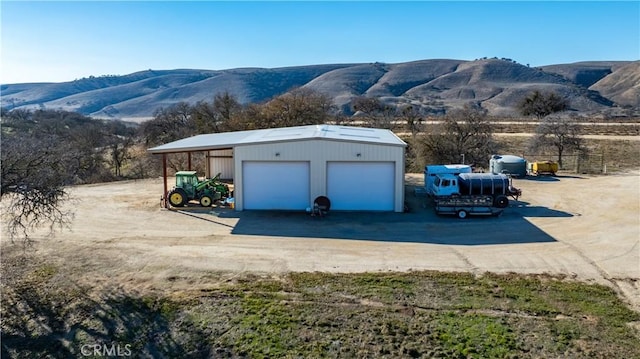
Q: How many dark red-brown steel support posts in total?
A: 3